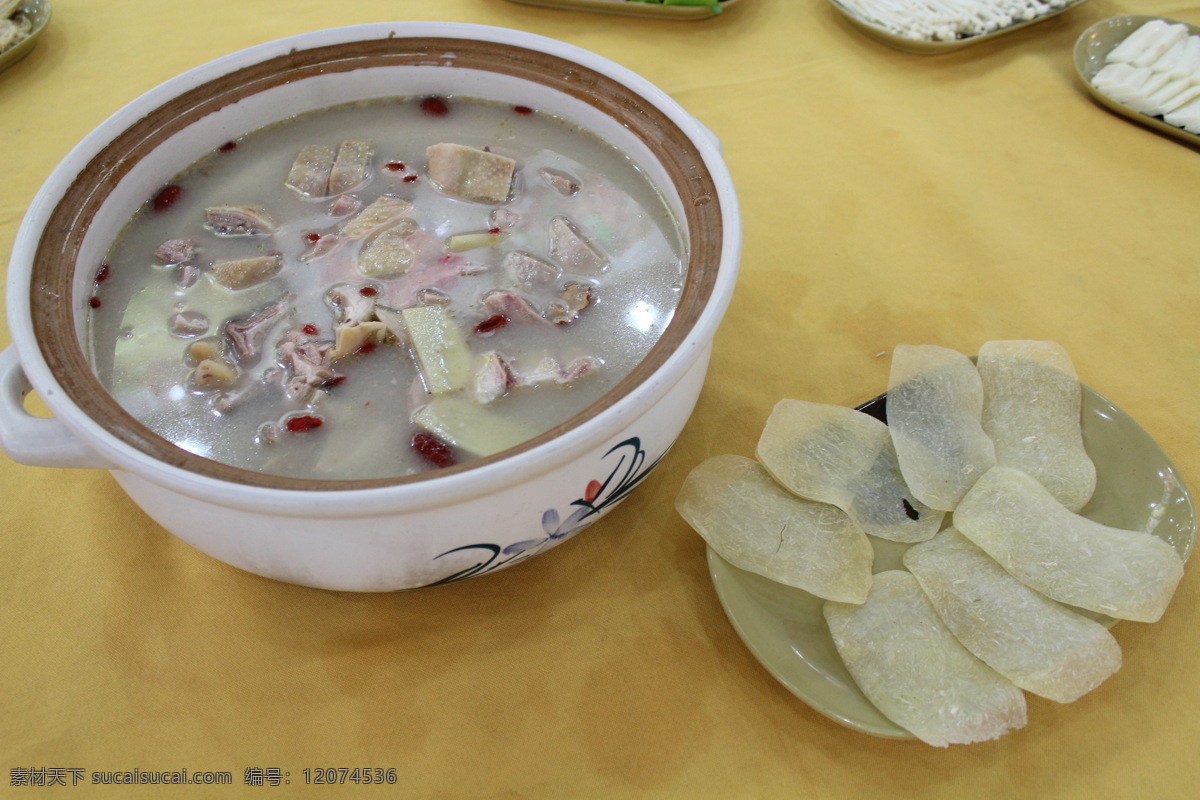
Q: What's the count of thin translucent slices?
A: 7